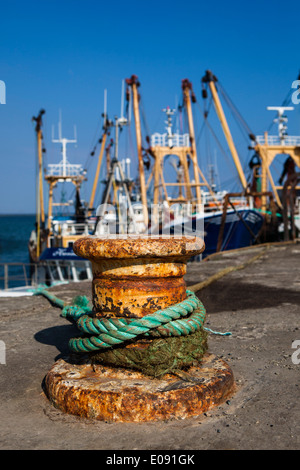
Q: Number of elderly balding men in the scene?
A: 0